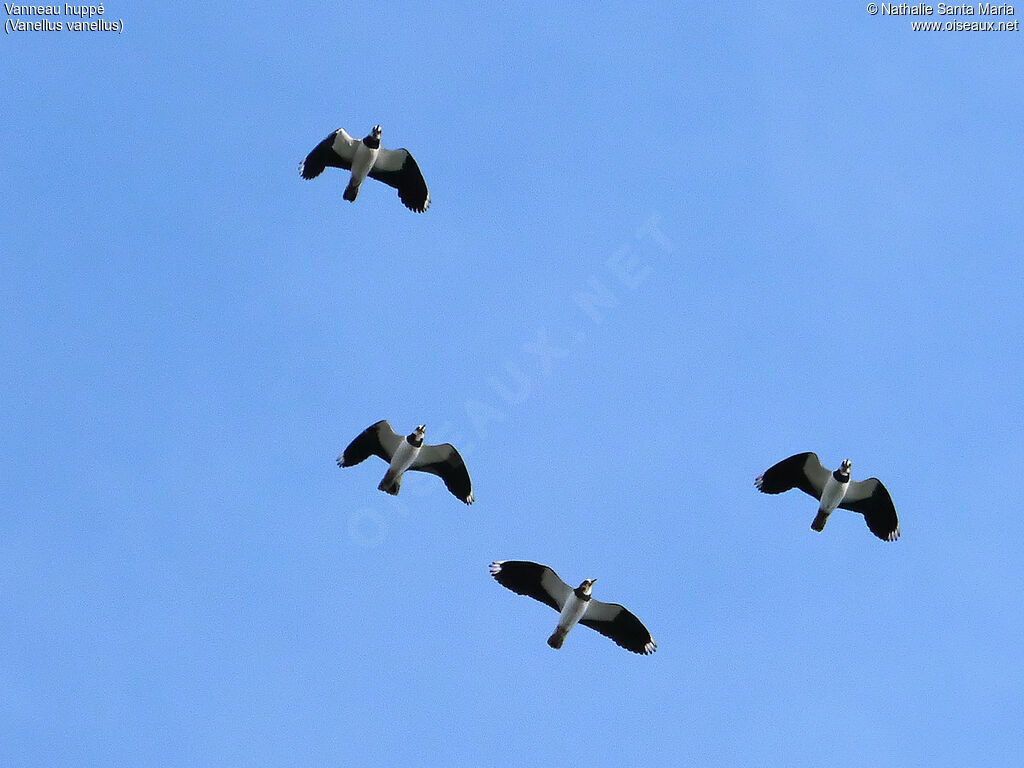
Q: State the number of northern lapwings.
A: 4